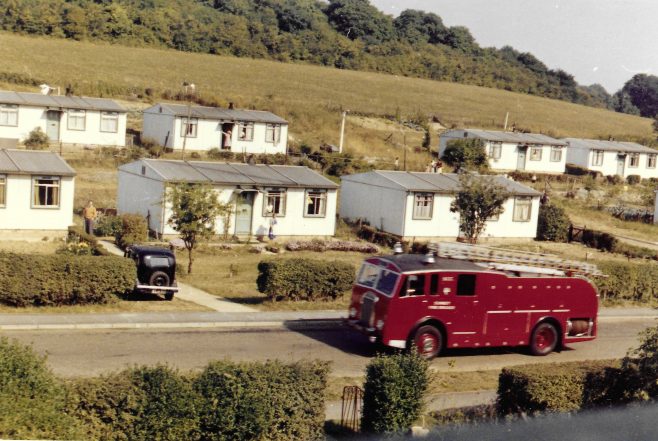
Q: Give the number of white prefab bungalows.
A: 7